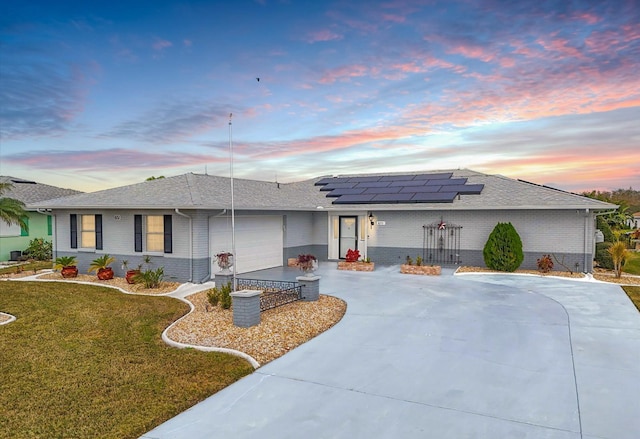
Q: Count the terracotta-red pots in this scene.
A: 3